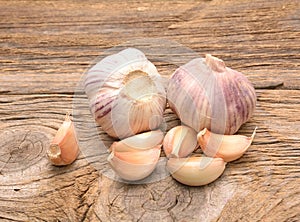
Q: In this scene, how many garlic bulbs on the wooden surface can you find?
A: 2